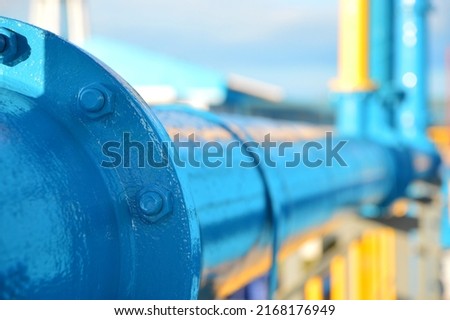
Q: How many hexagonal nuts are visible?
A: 3